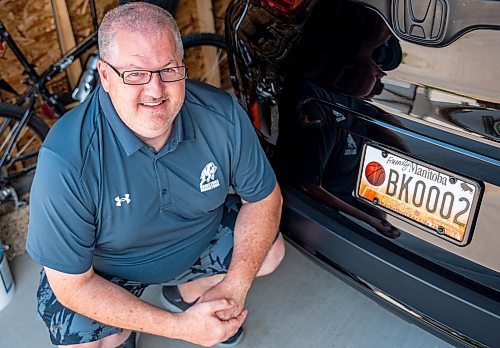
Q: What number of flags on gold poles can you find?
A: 0